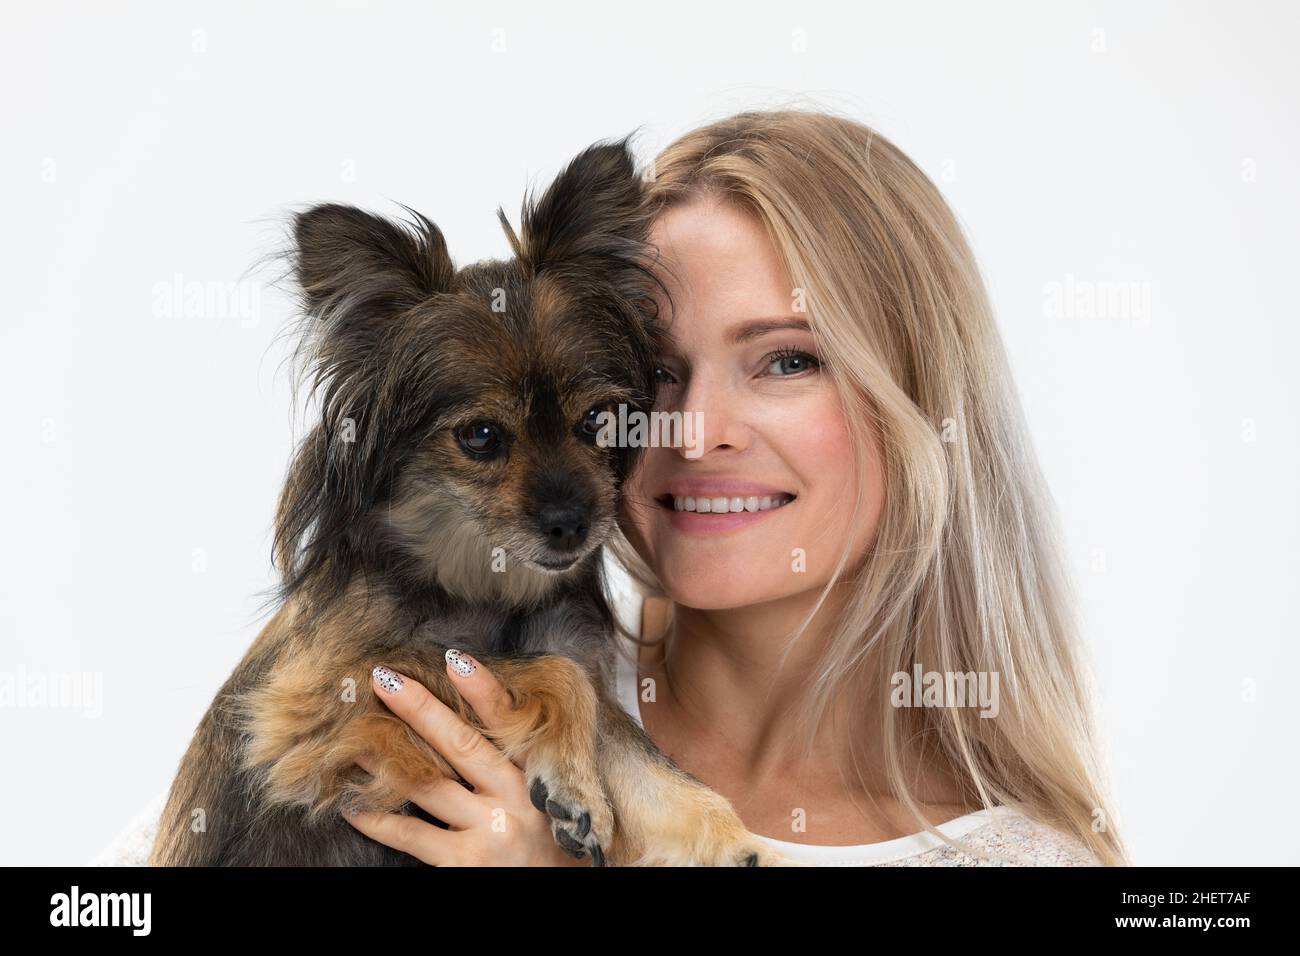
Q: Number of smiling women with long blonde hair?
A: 1